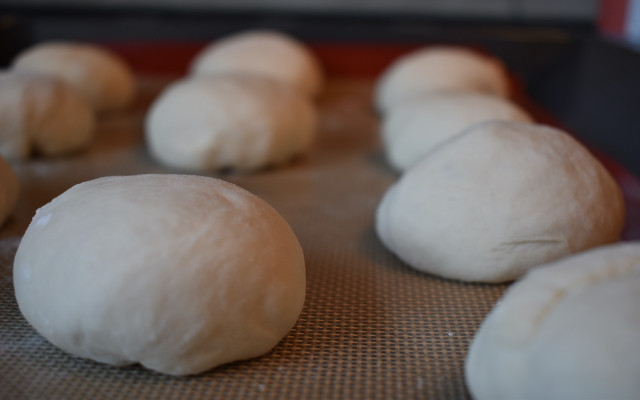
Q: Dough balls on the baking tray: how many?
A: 10